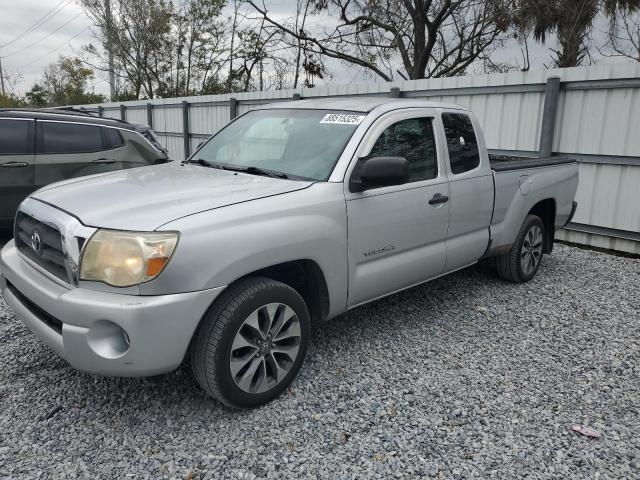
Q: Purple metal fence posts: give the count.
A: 0